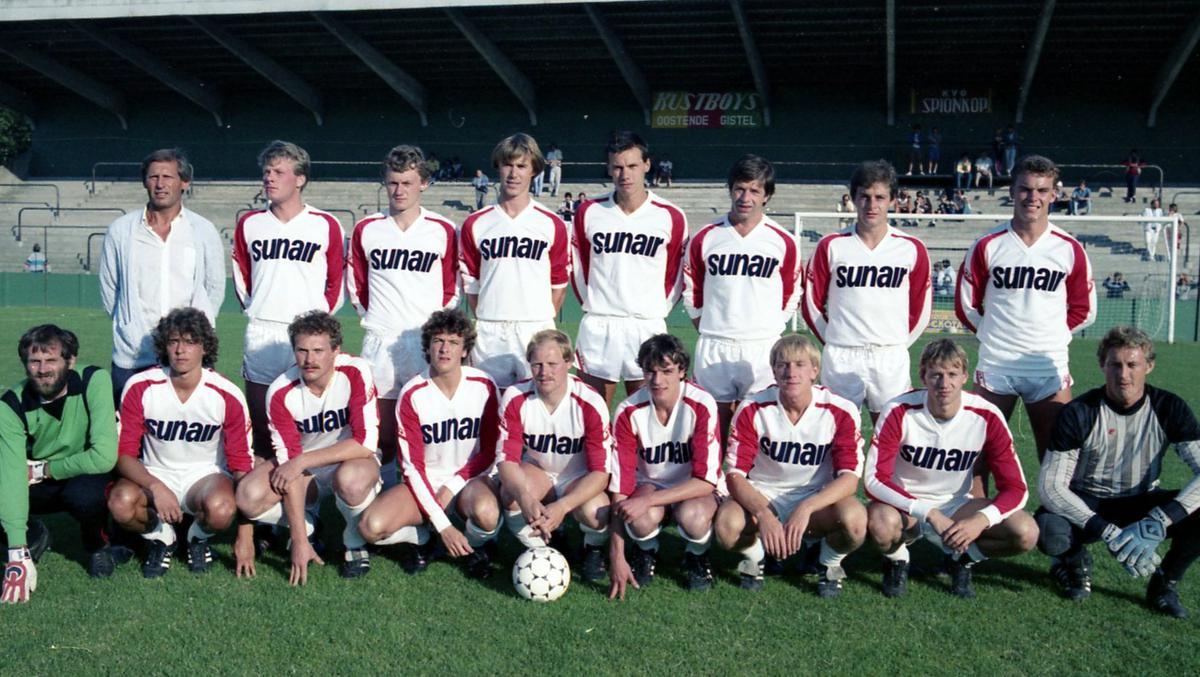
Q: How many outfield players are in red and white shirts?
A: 14